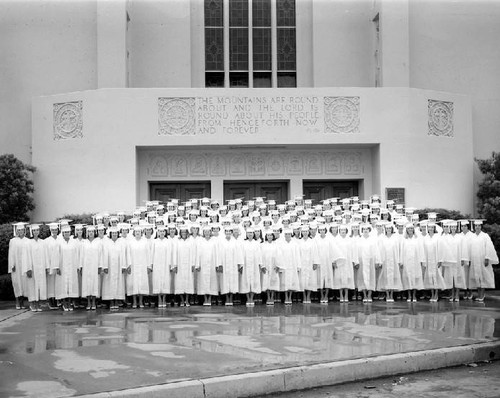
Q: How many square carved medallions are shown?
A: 4